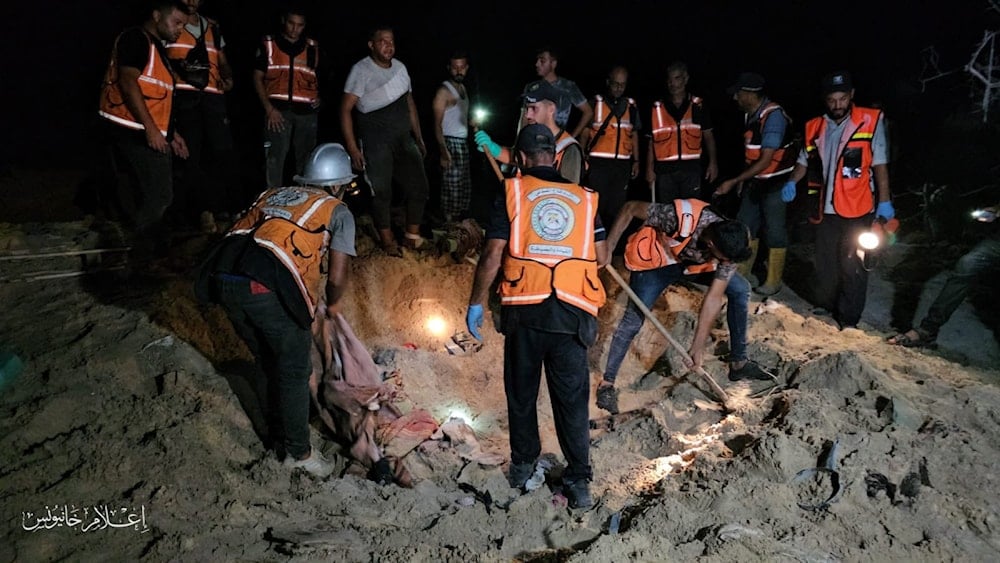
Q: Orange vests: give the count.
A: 11